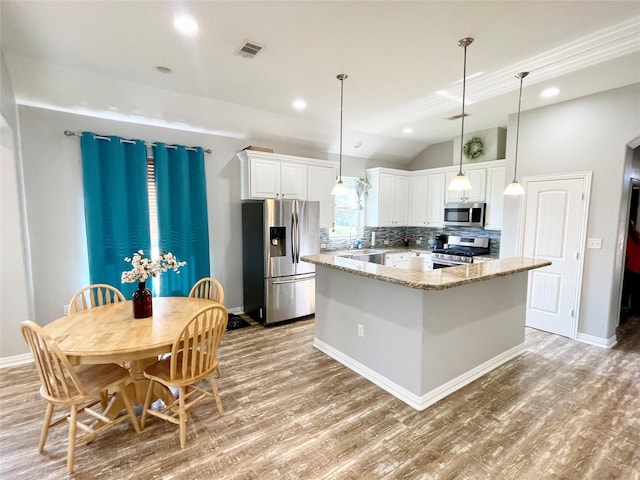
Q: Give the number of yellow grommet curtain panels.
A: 0